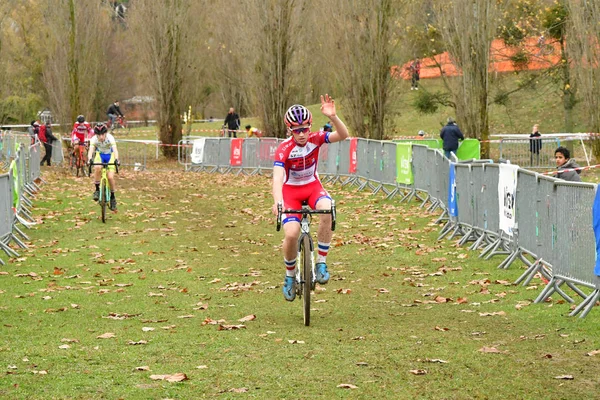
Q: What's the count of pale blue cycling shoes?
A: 2